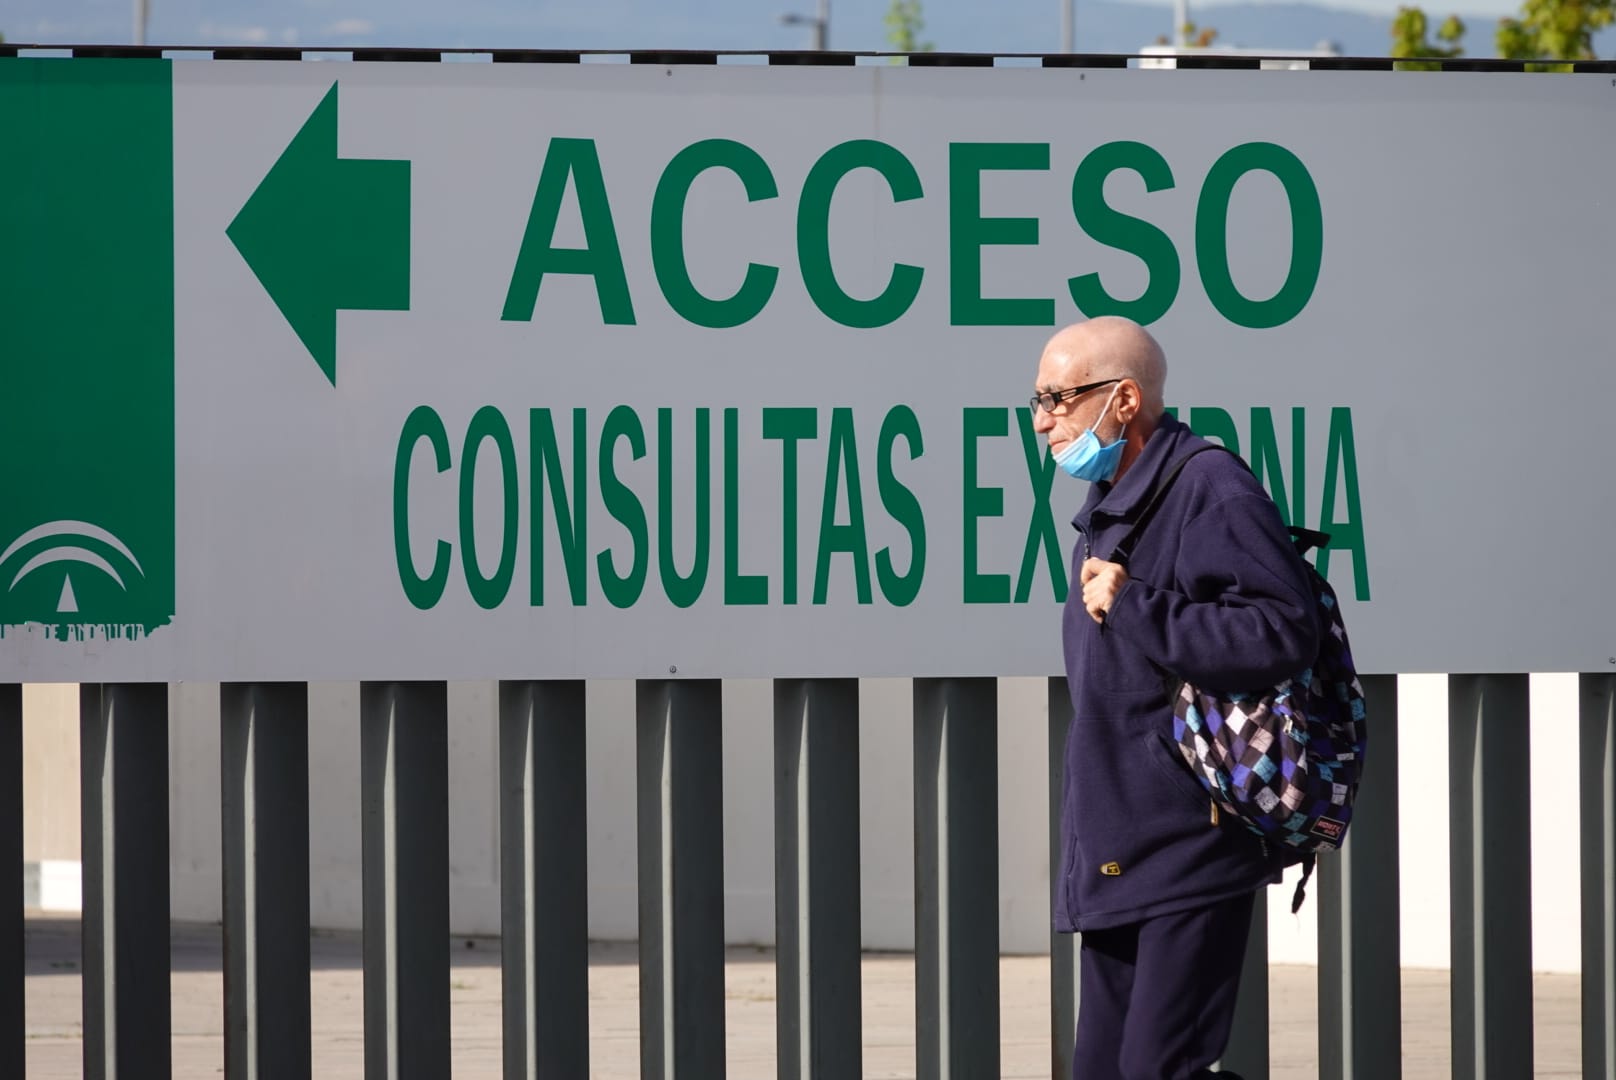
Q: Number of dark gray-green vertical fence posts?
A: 13